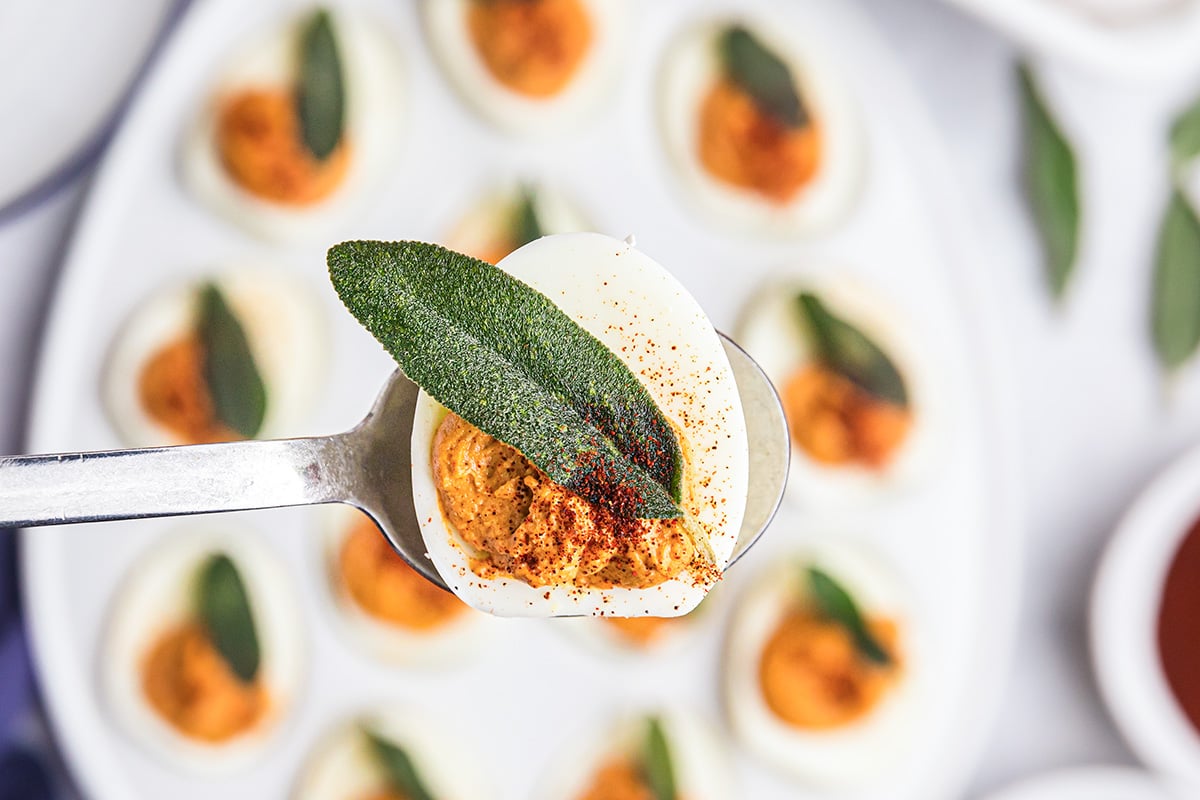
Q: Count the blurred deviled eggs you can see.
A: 12